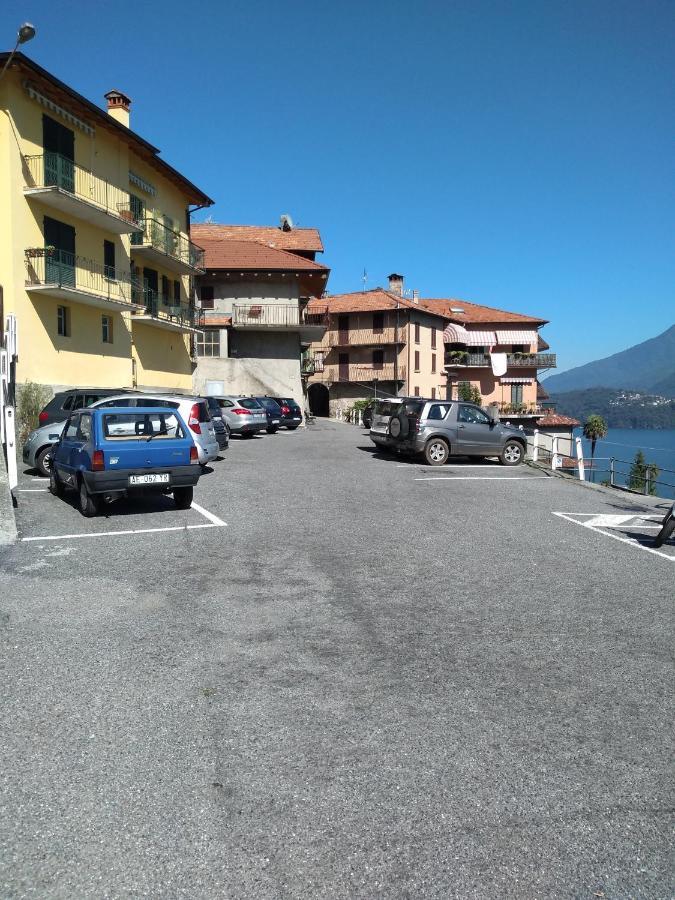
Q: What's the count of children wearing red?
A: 0